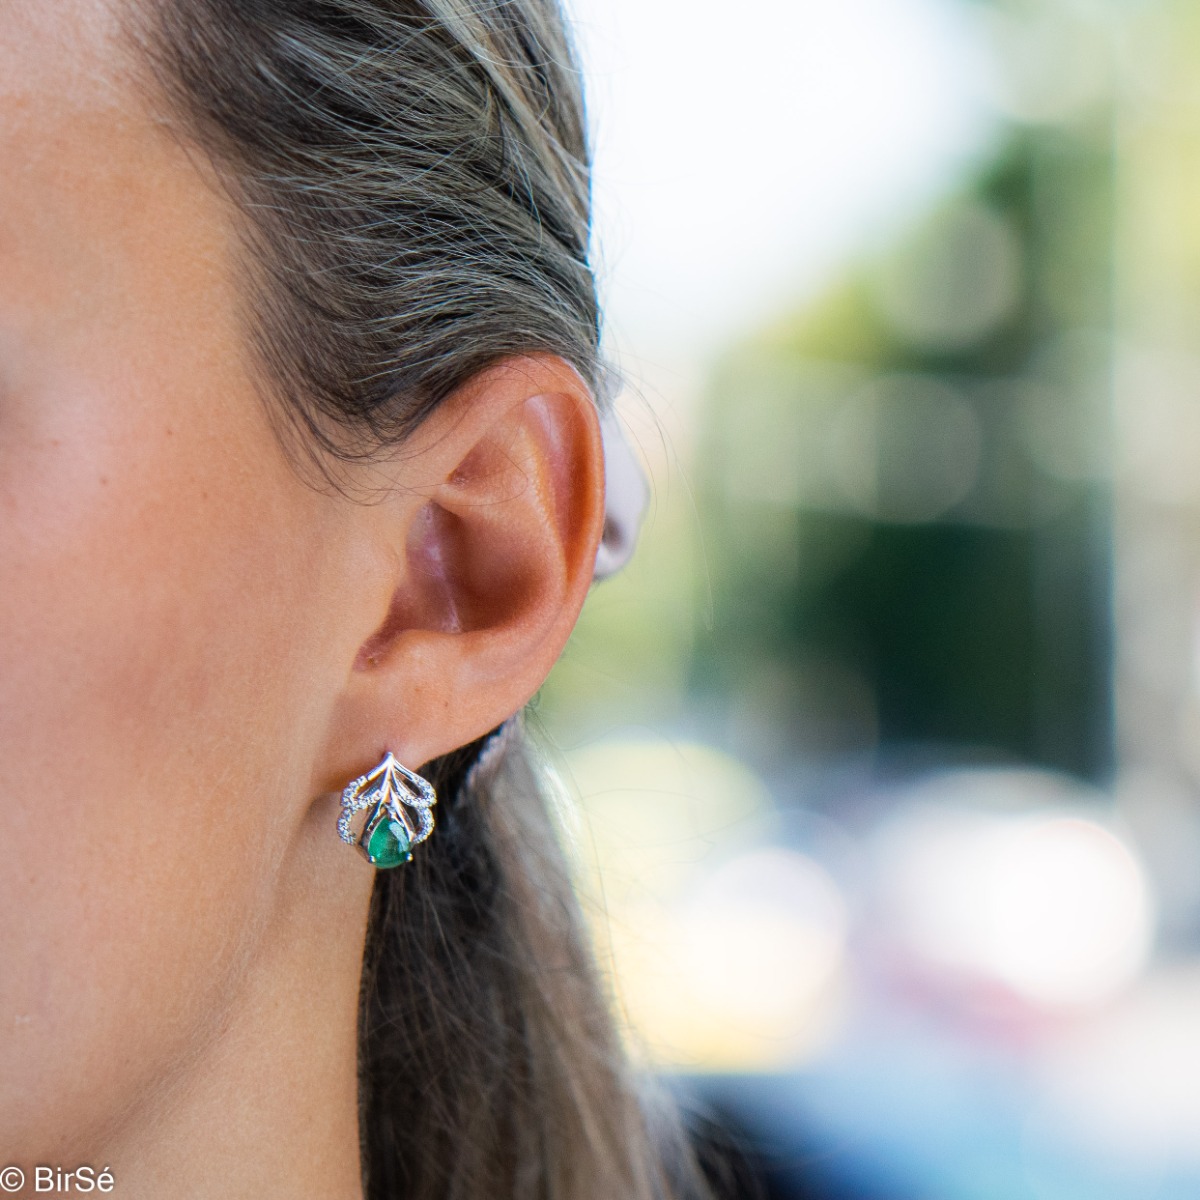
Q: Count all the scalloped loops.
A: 4